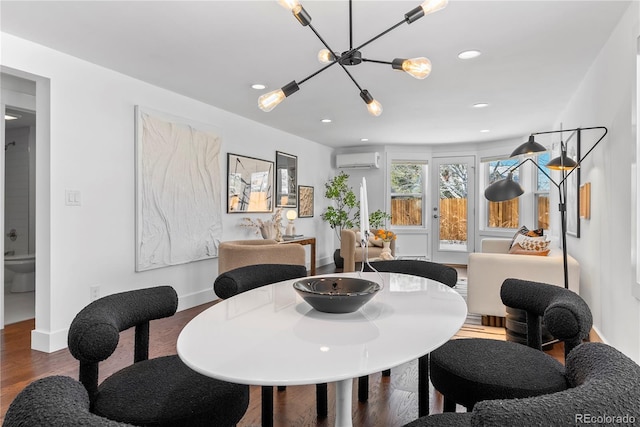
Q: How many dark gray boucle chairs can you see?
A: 6